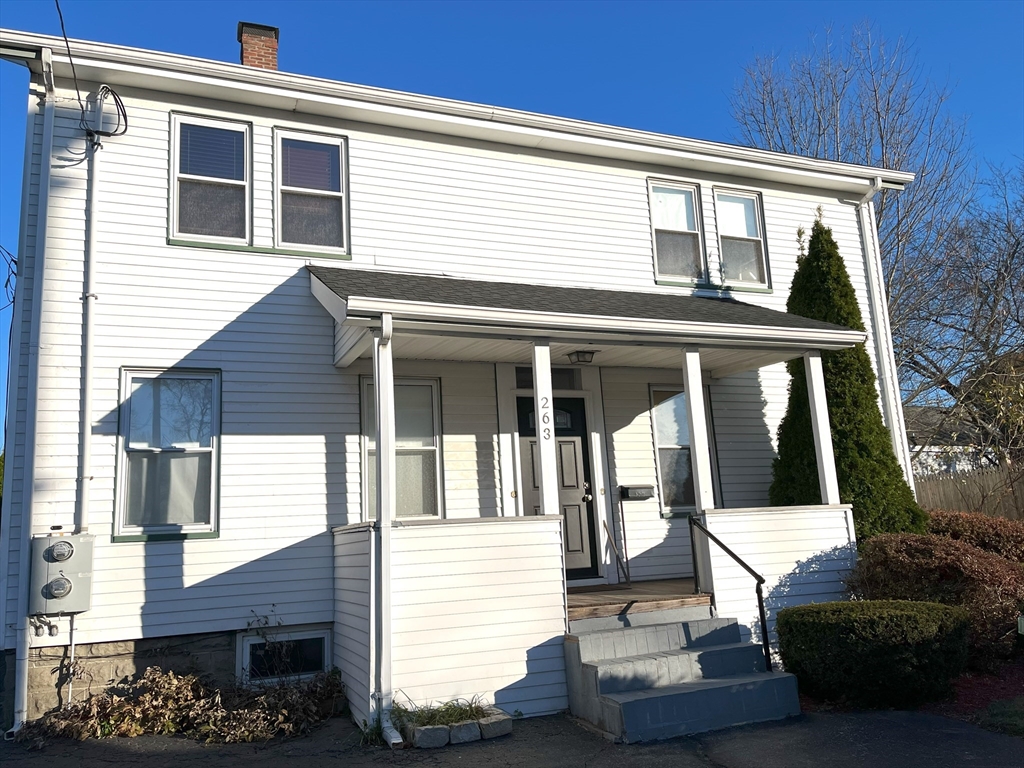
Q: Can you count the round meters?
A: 2